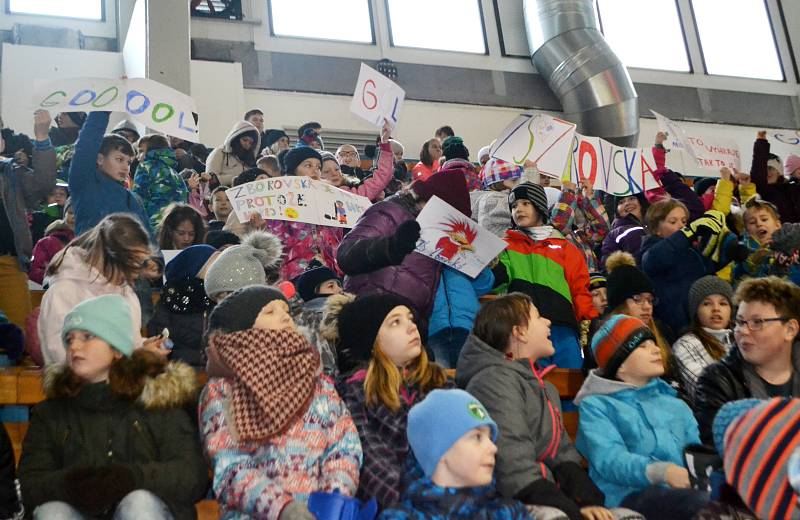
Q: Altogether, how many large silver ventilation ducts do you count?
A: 1